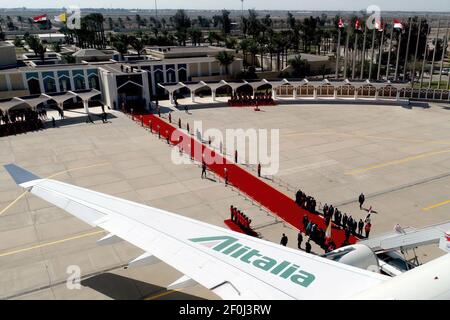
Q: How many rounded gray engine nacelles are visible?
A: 1